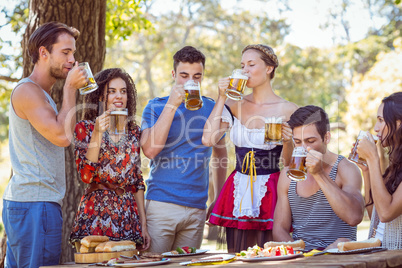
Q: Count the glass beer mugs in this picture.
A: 7